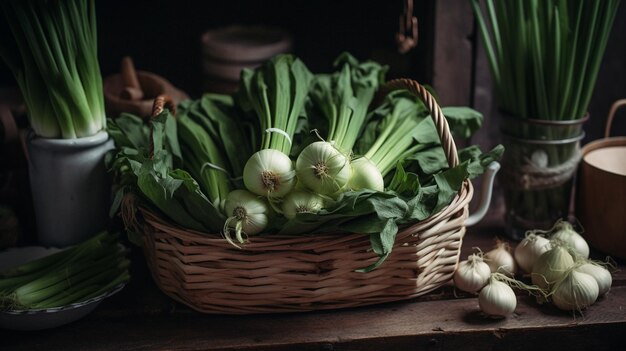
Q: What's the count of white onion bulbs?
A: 13